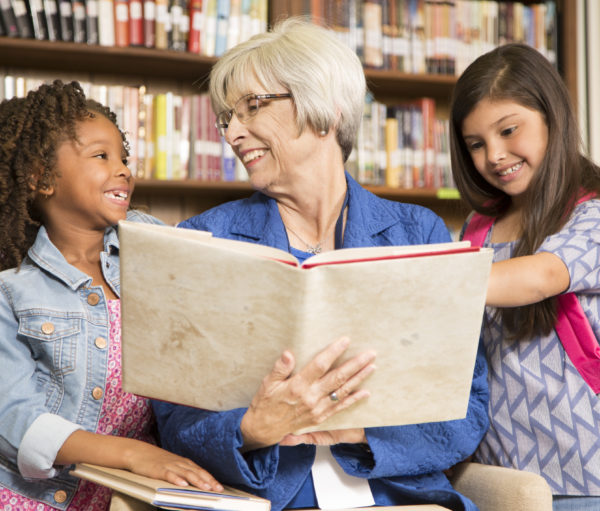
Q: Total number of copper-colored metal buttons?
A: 5